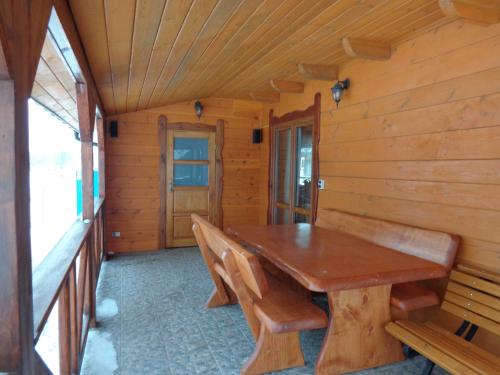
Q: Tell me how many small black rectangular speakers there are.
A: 2